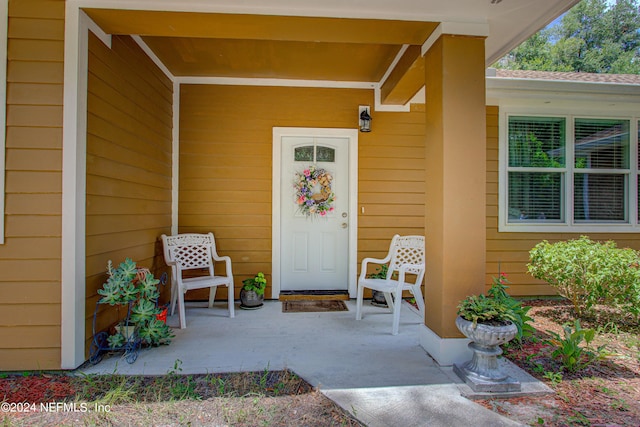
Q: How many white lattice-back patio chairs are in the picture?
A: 2